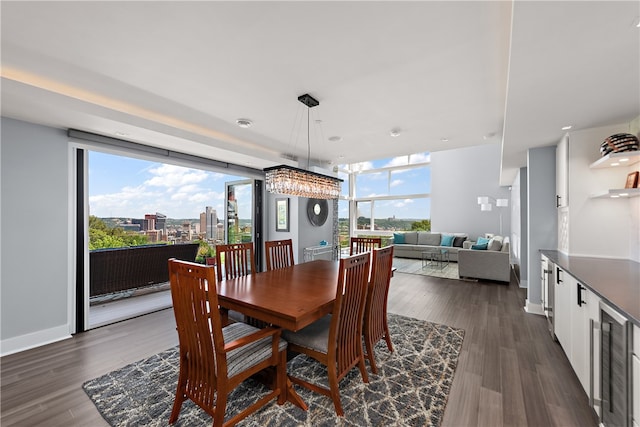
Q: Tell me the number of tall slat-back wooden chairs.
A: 6